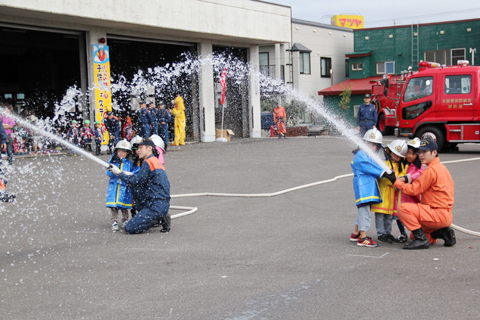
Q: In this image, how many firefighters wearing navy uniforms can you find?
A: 6